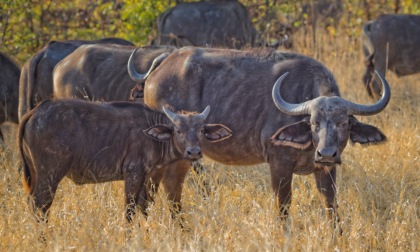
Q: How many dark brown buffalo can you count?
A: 7